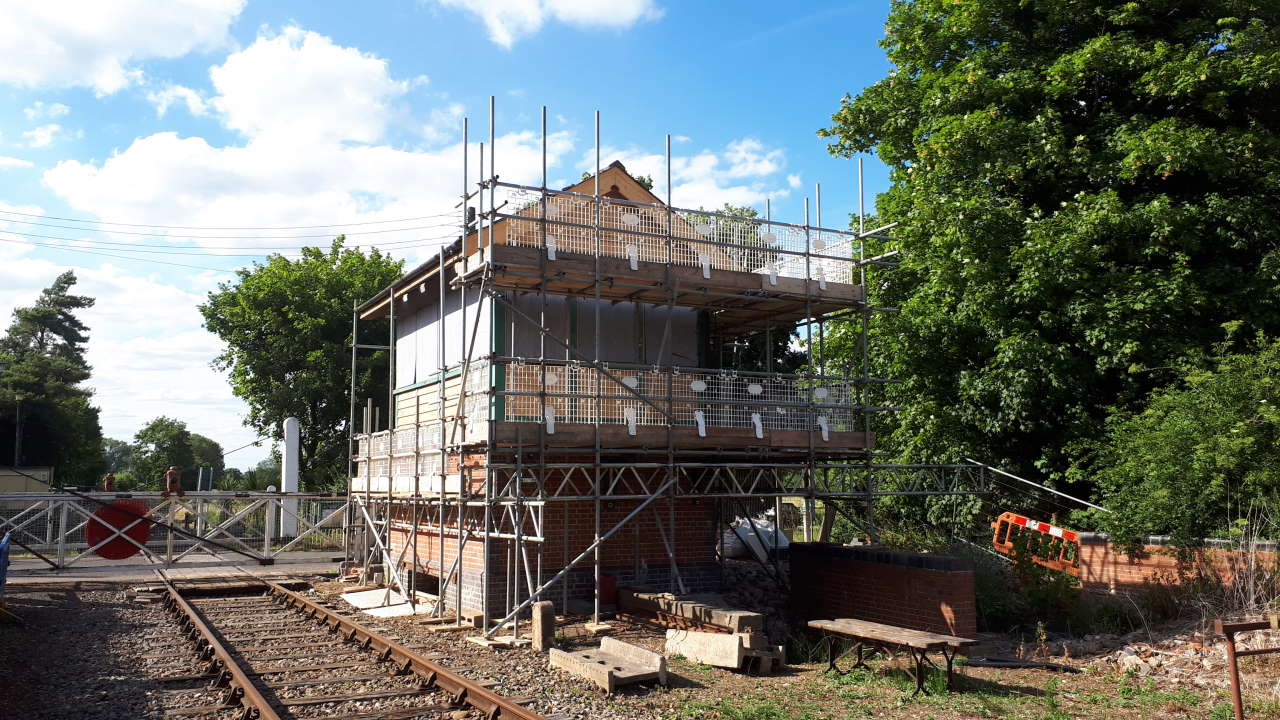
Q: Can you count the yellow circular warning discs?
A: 0